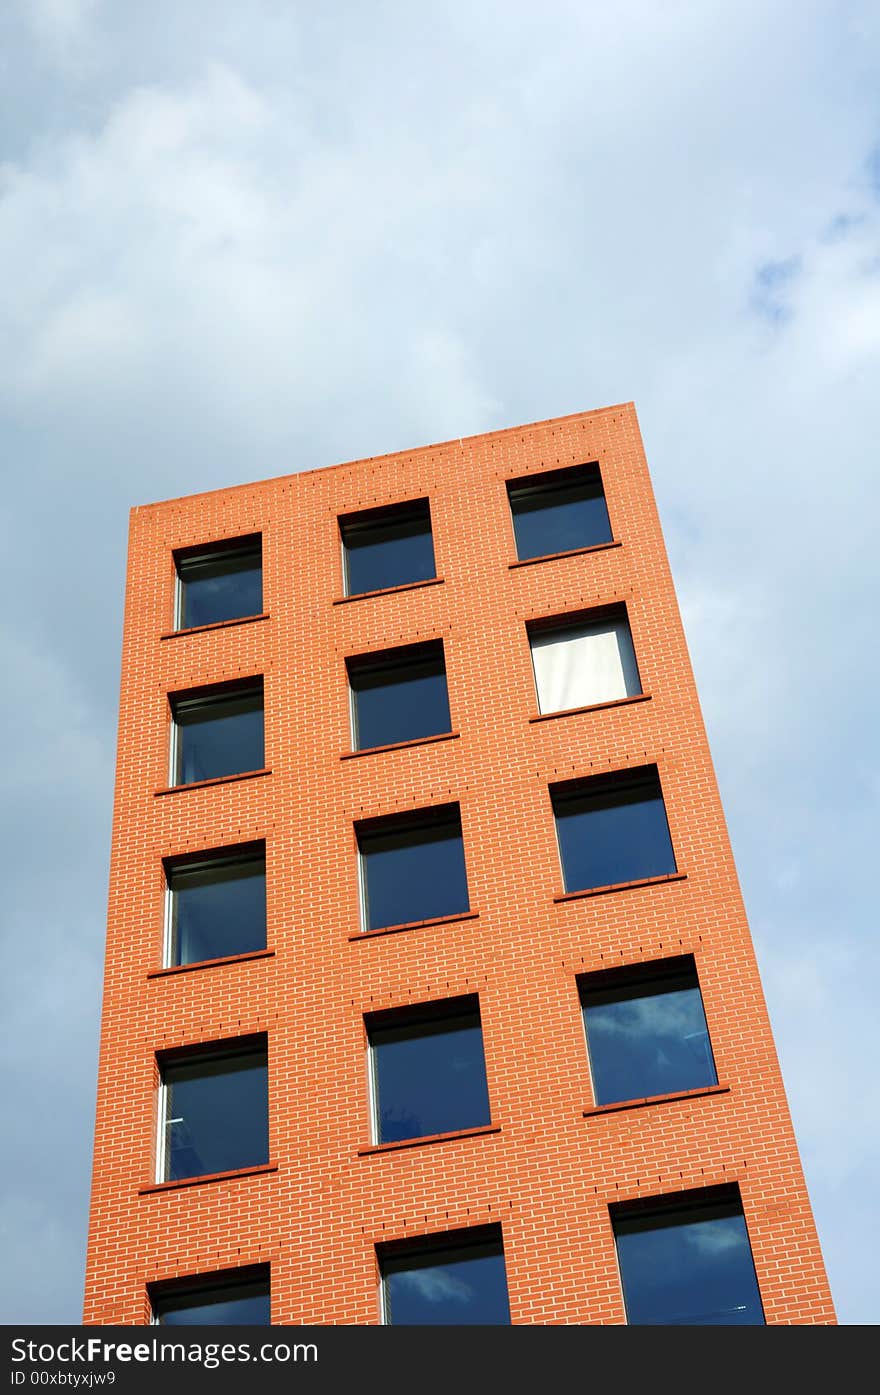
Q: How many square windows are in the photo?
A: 15